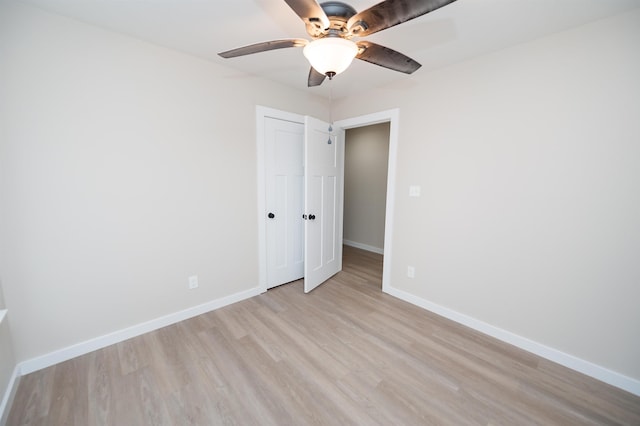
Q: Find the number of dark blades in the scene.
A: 5